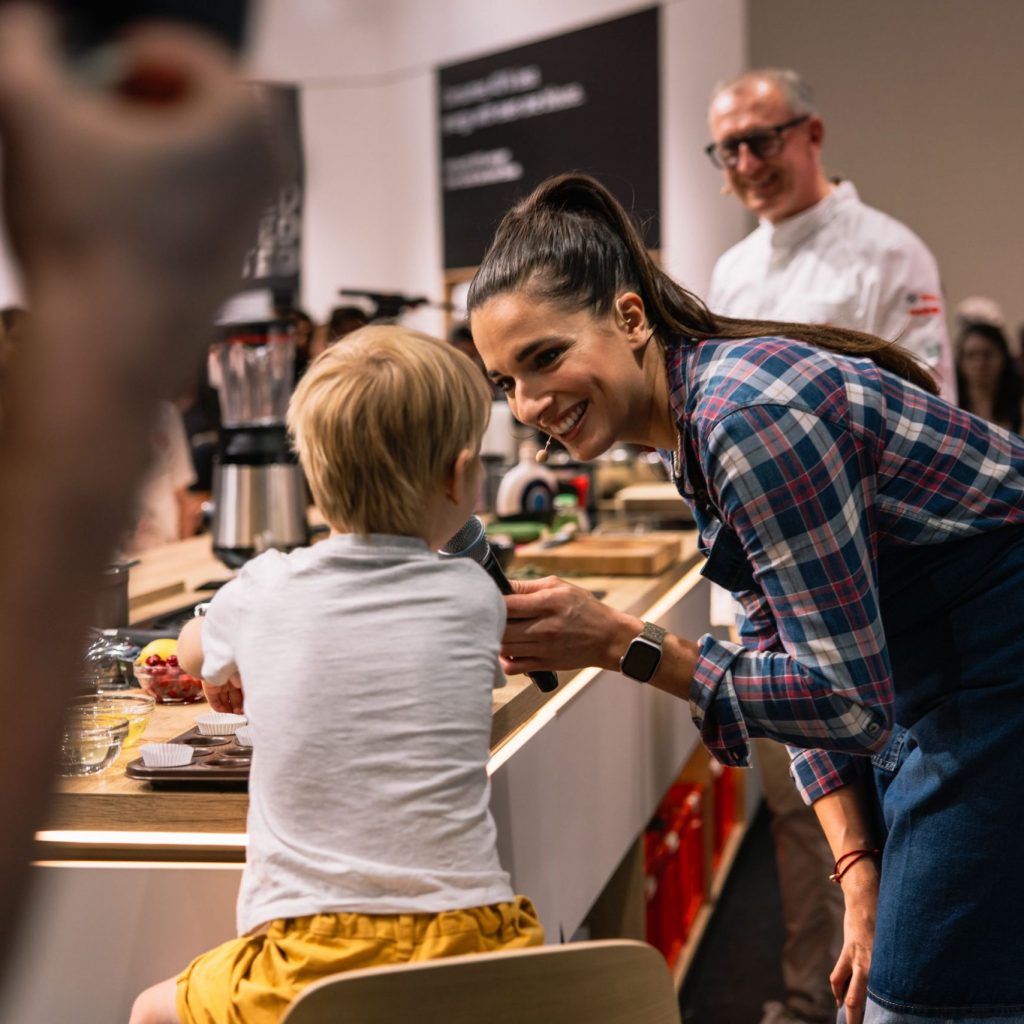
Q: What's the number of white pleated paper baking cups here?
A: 3